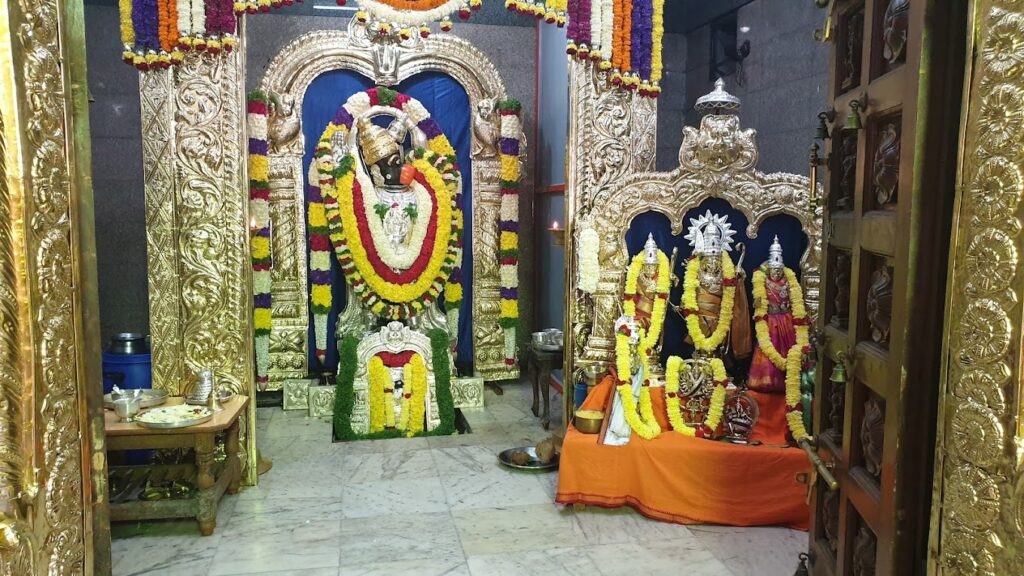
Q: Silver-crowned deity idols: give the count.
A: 3